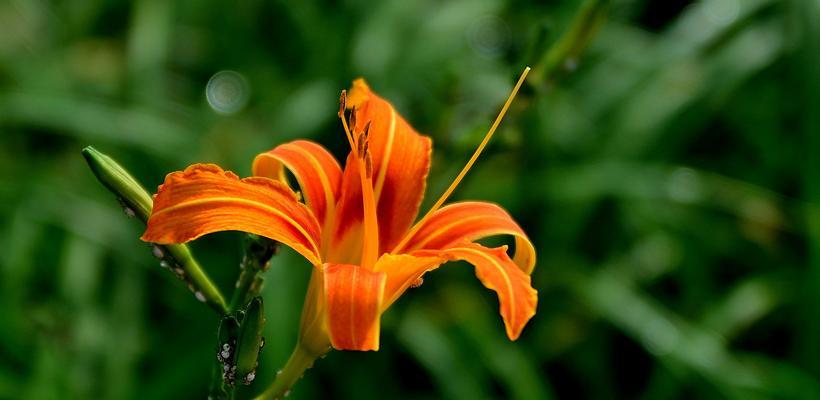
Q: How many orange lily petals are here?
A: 6